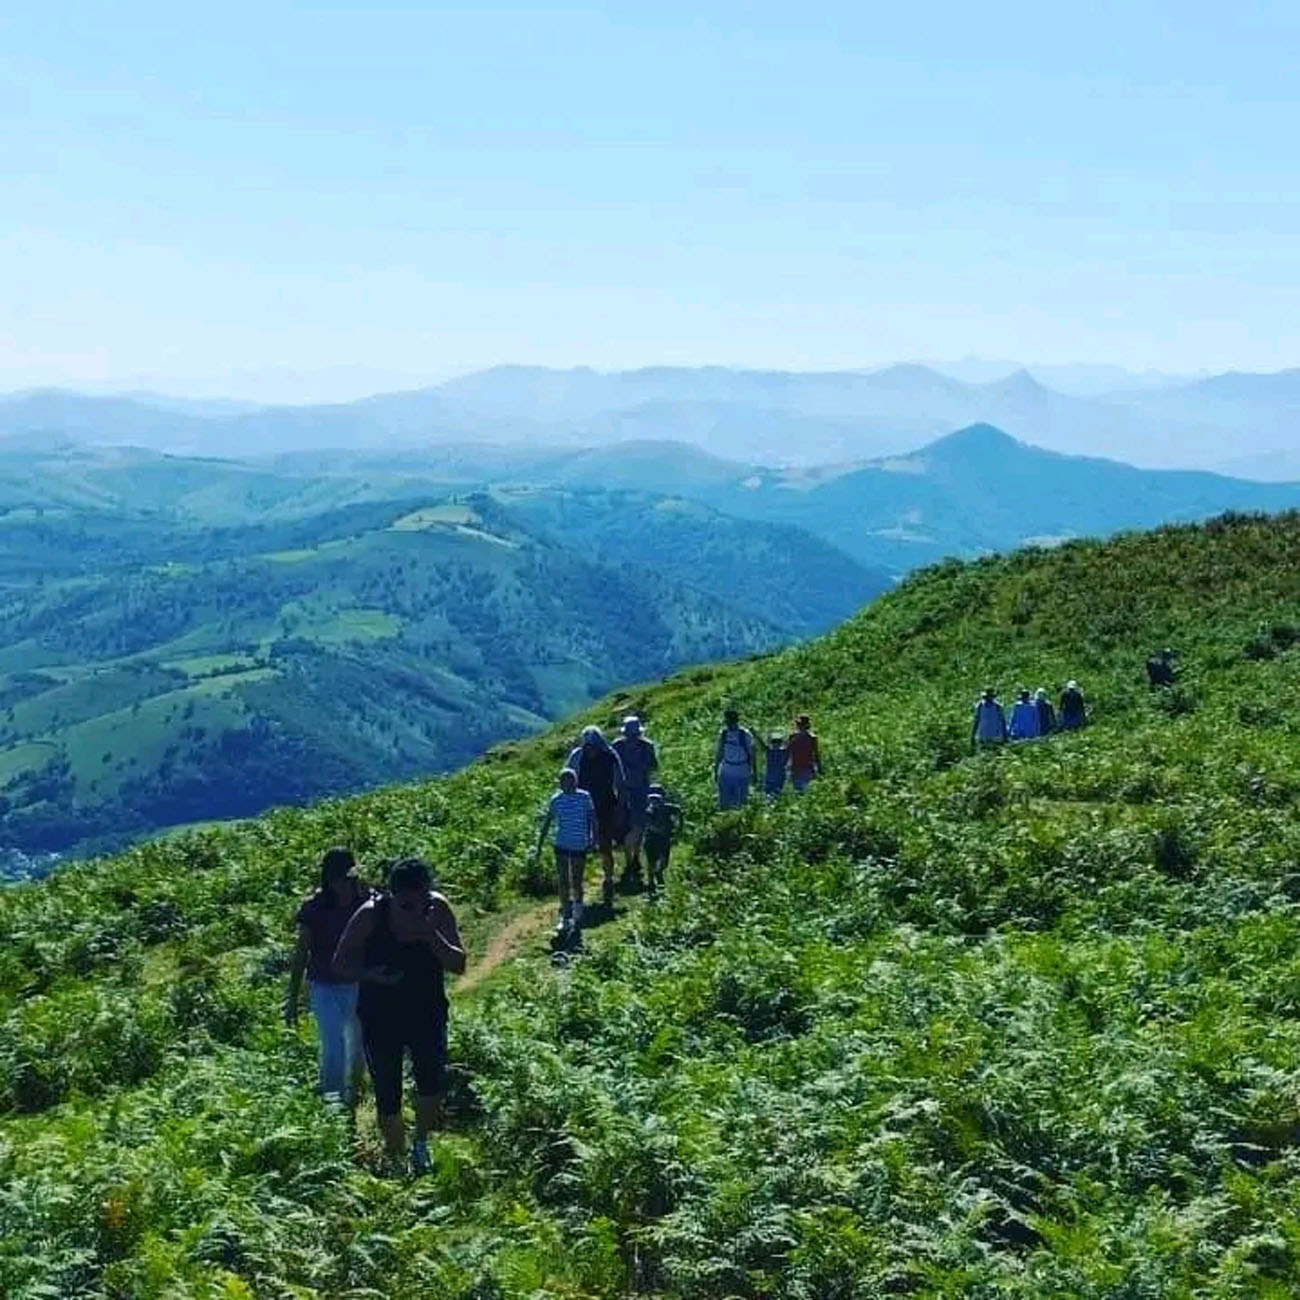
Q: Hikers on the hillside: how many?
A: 13